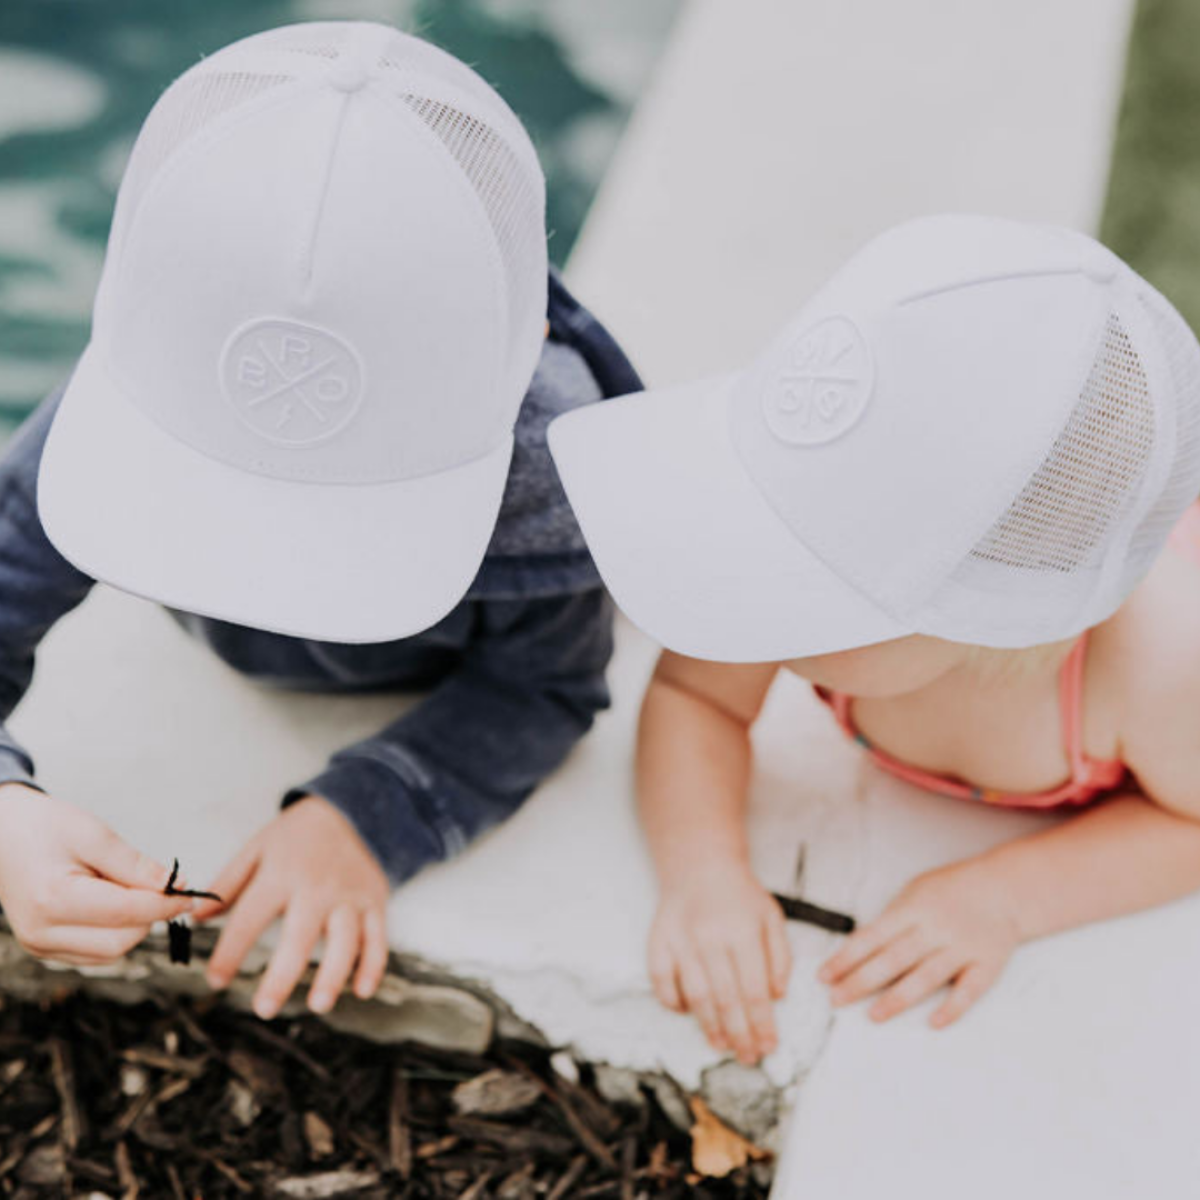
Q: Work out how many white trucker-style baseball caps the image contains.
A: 2